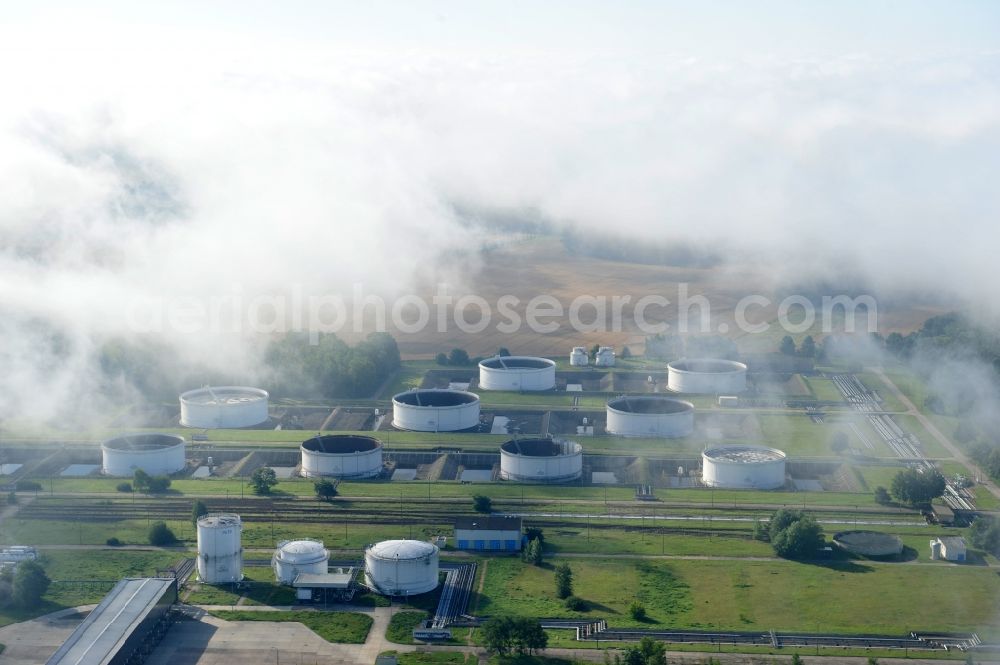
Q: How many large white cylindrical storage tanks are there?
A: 12